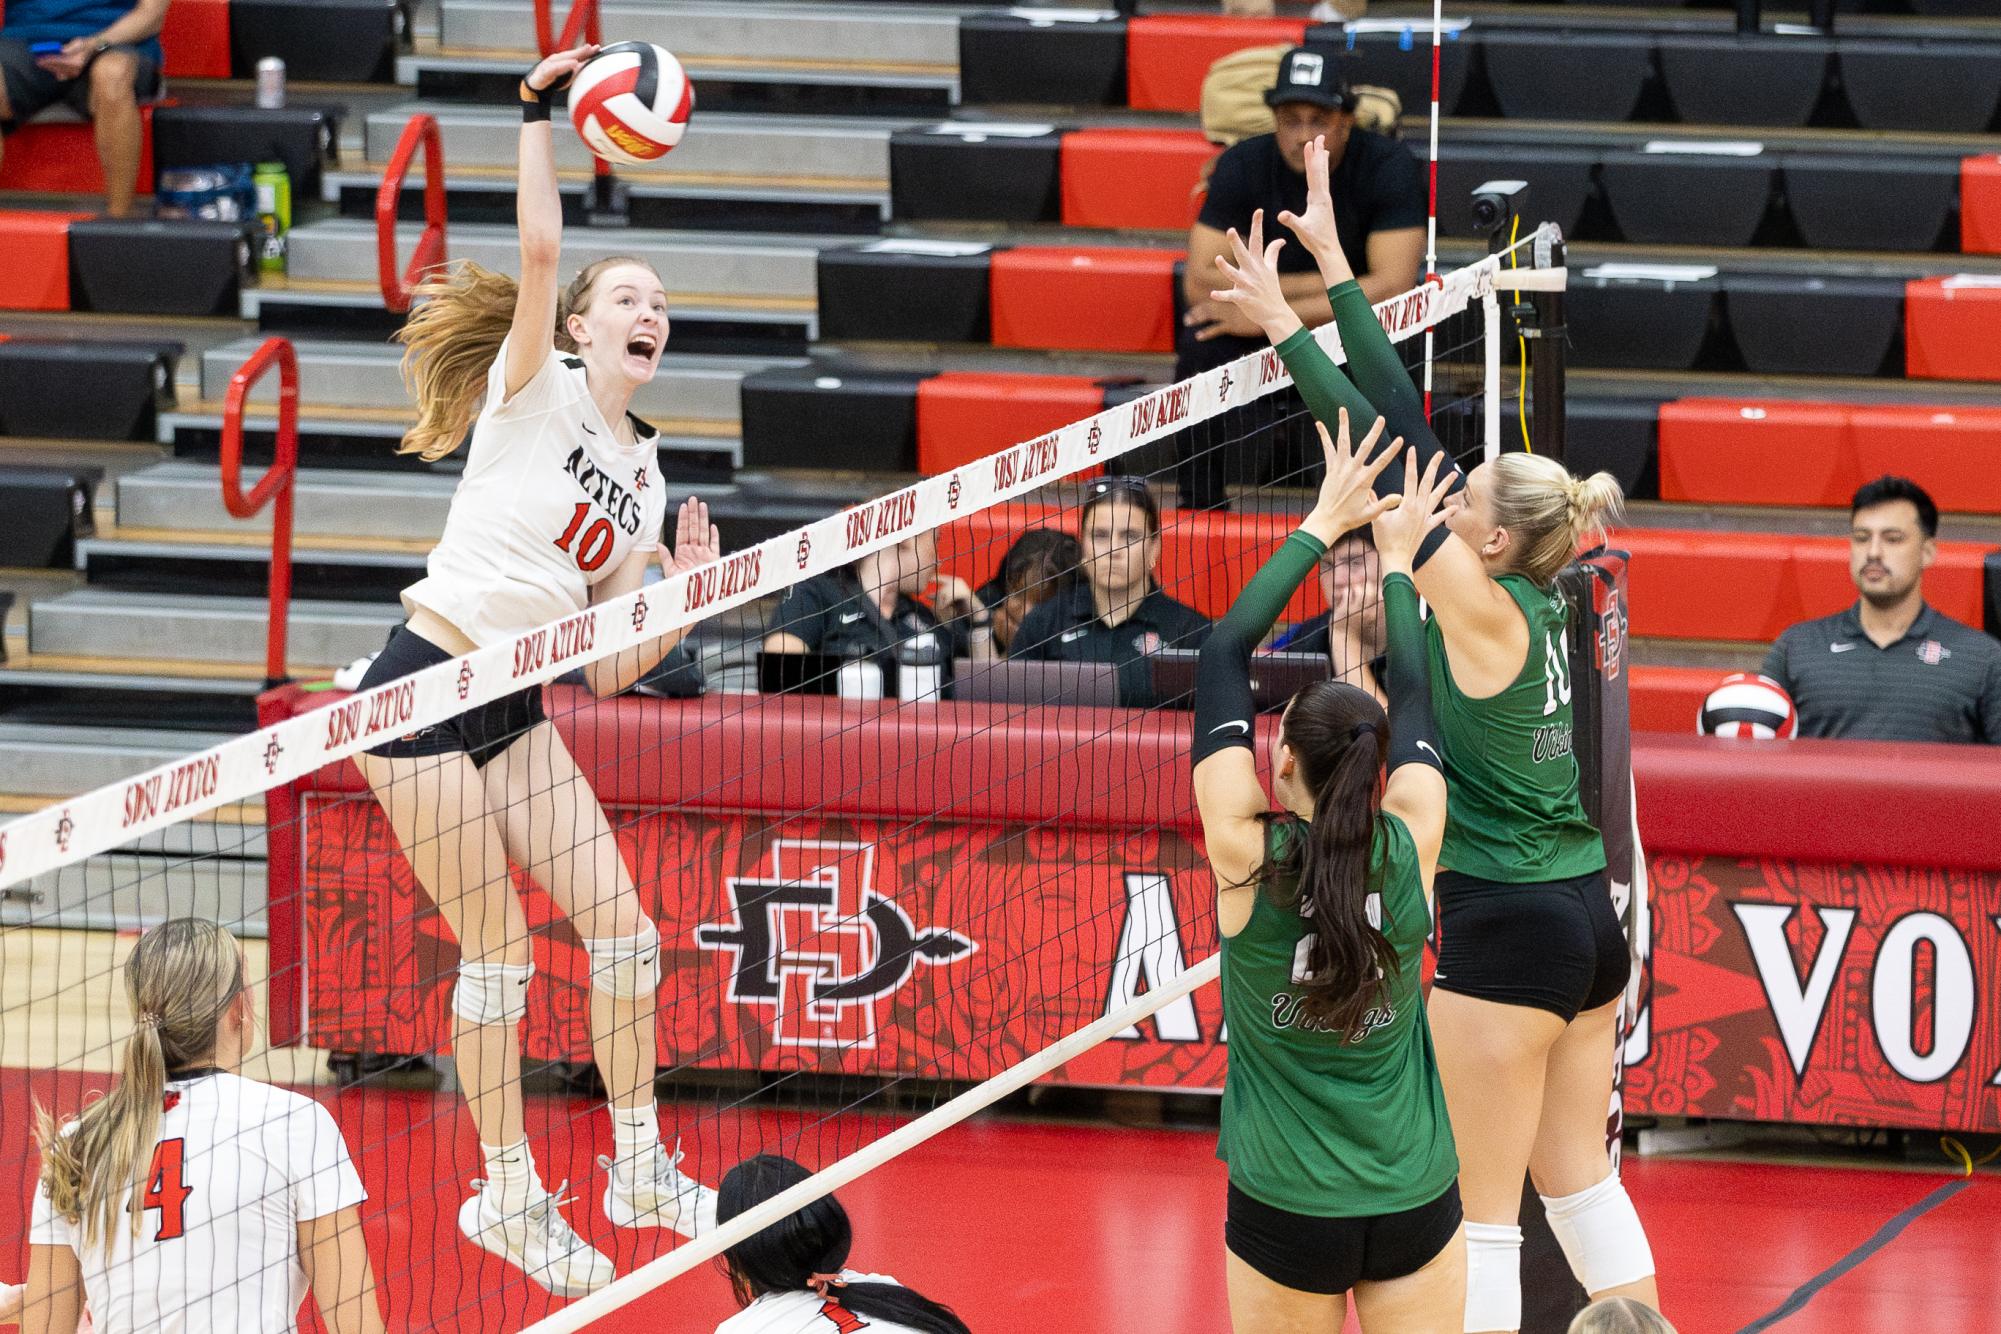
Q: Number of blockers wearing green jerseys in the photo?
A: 2